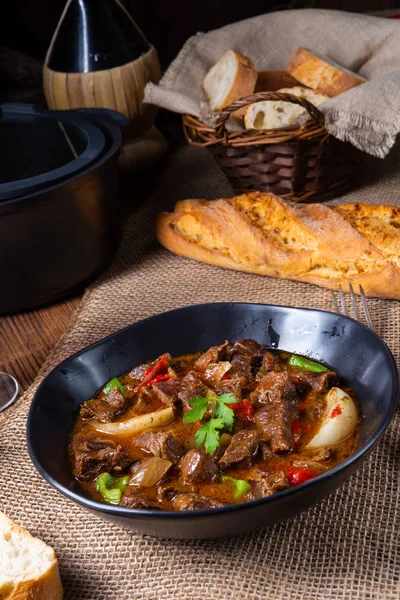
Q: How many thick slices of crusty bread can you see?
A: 5